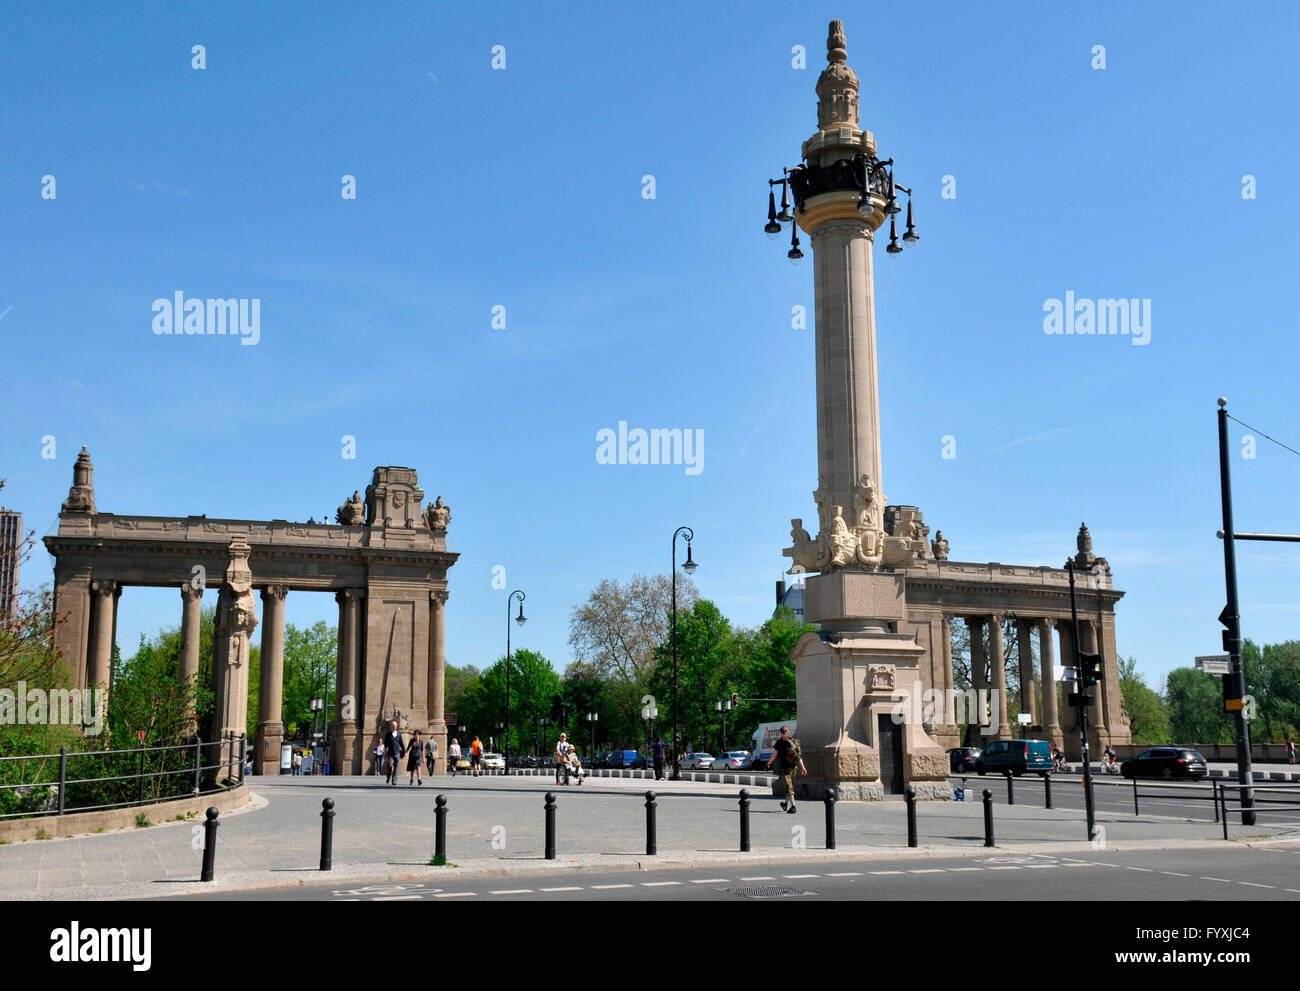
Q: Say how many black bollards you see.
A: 11